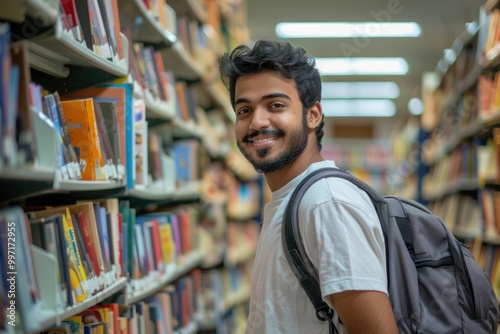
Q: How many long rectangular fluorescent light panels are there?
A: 4